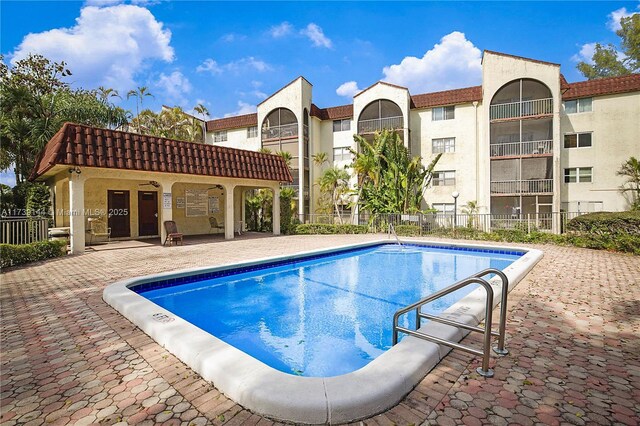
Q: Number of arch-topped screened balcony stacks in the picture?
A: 3